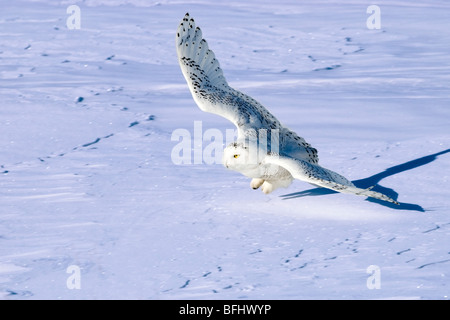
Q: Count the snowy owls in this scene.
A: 1